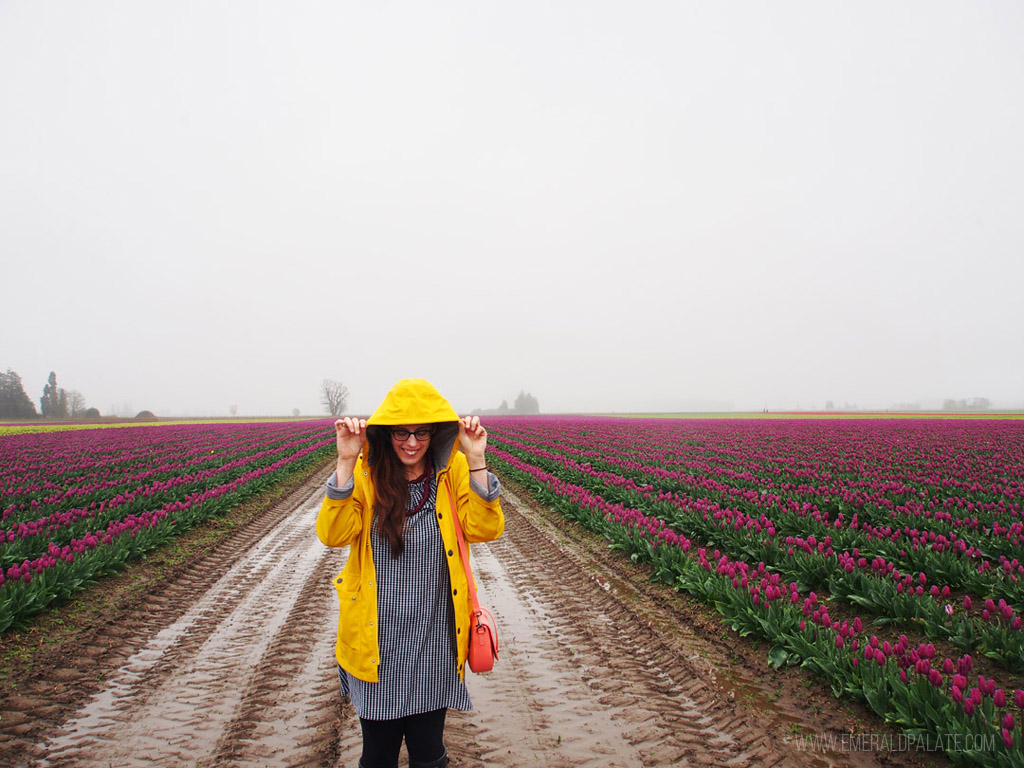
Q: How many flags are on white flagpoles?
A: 0